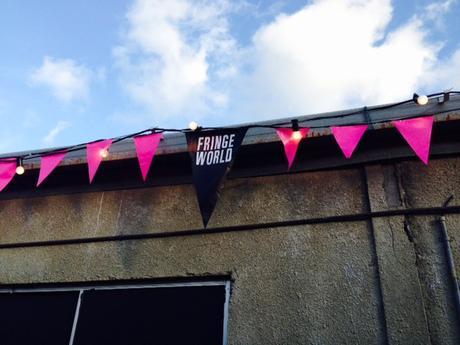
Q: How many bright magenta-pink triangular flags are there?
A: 7